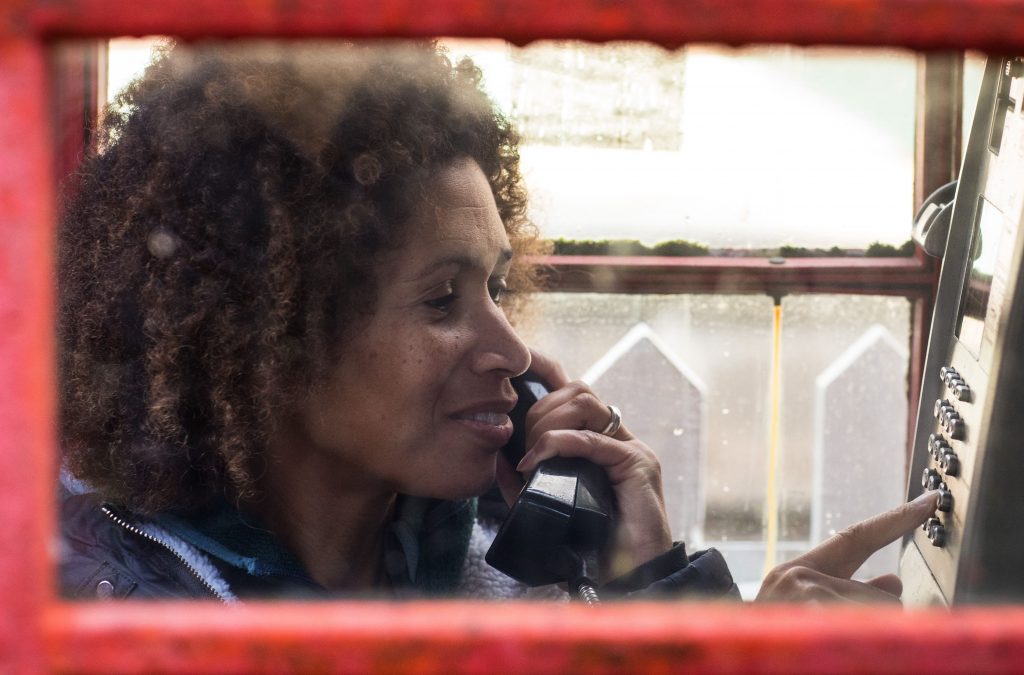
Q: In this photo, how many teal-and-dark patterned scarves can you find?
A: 1